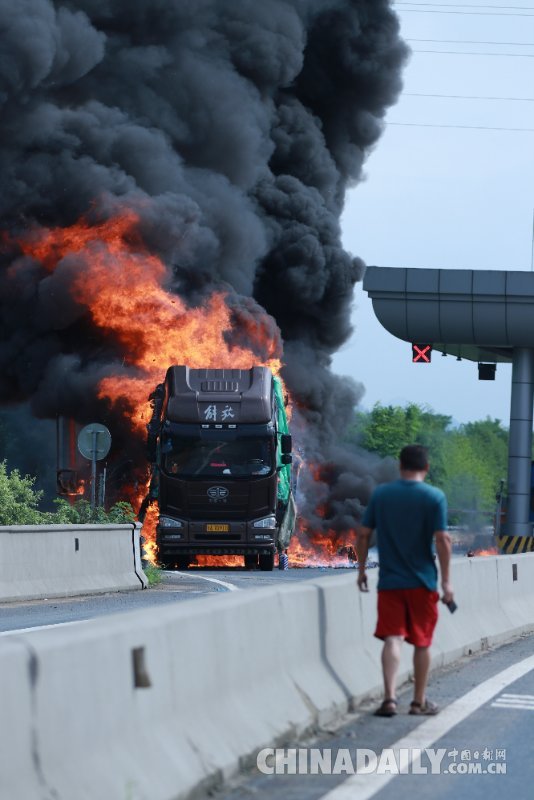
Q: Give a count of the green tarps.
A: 1